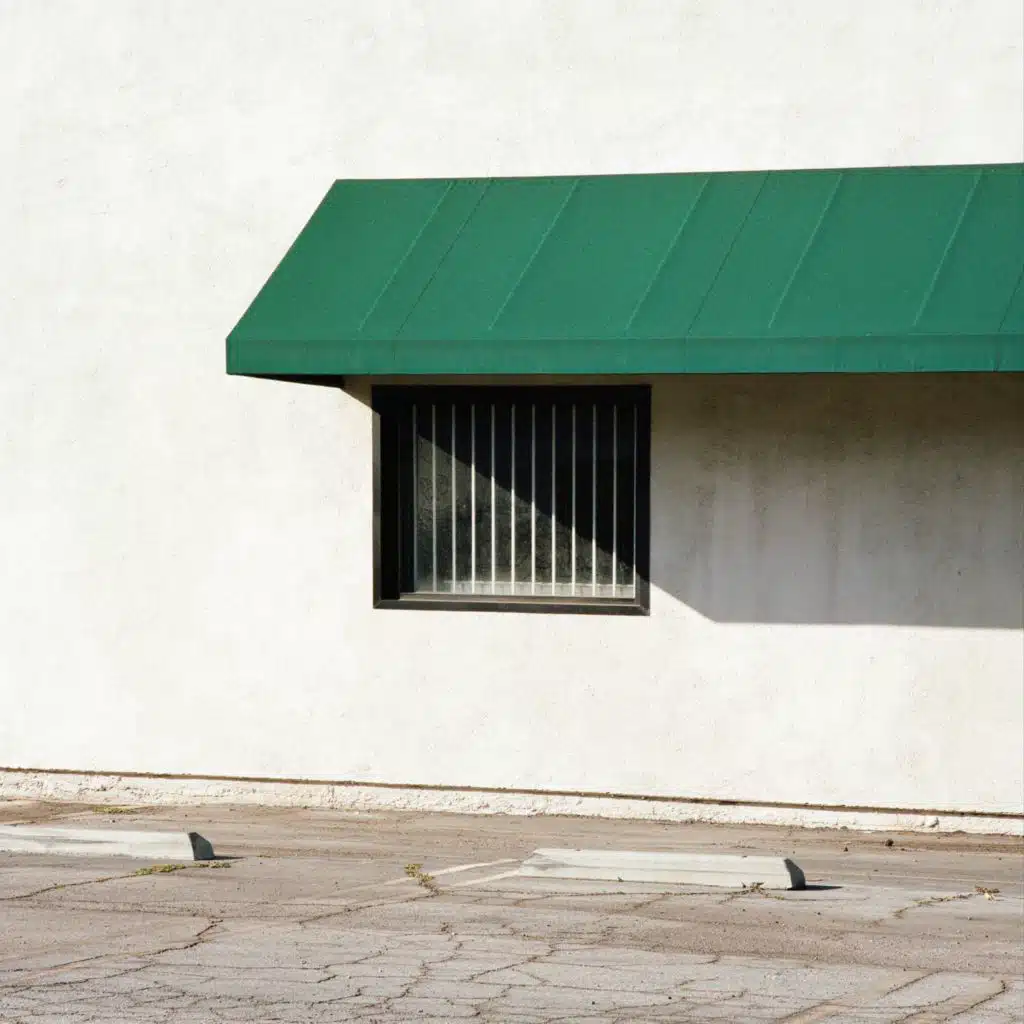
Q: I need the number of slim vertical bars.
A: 12